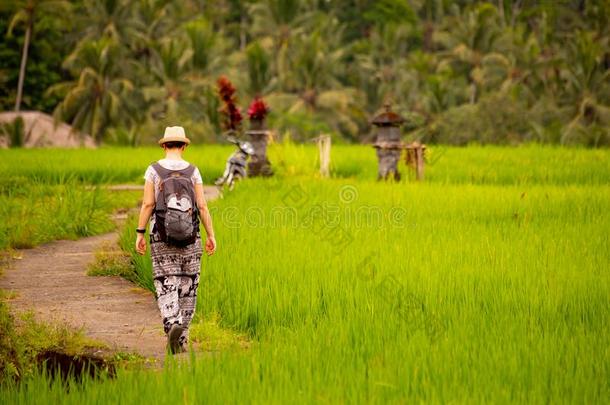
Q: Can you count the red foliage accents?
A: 2